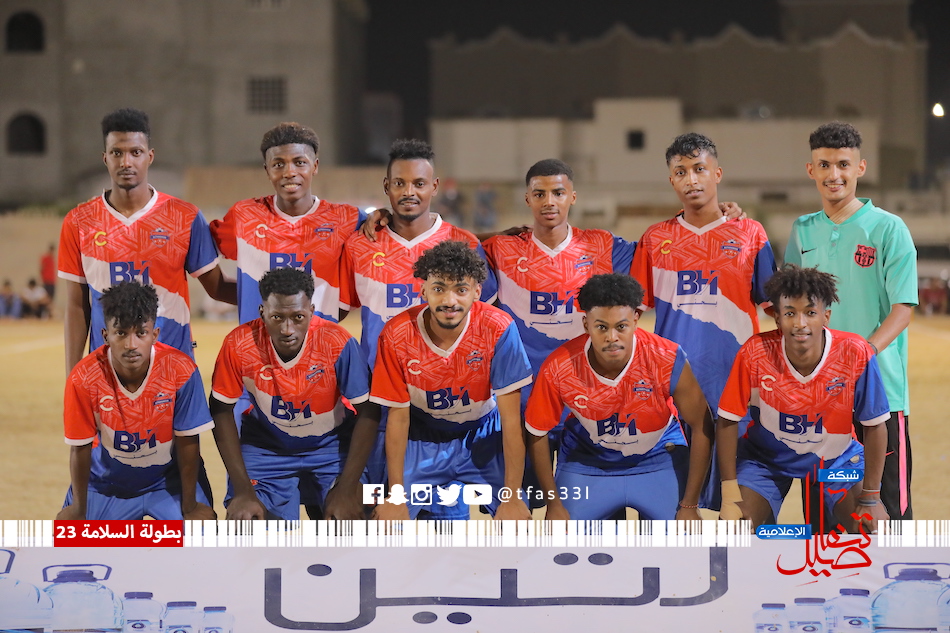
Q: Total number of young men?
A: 11